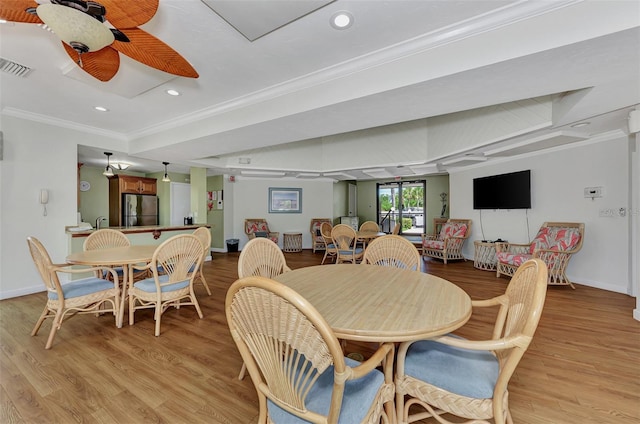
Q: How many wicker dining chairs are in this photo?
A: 12